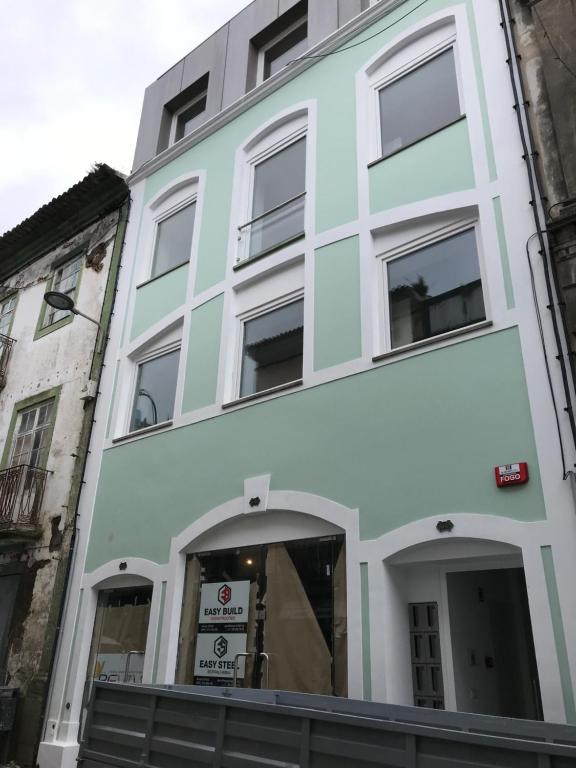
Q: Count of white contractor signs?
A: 2